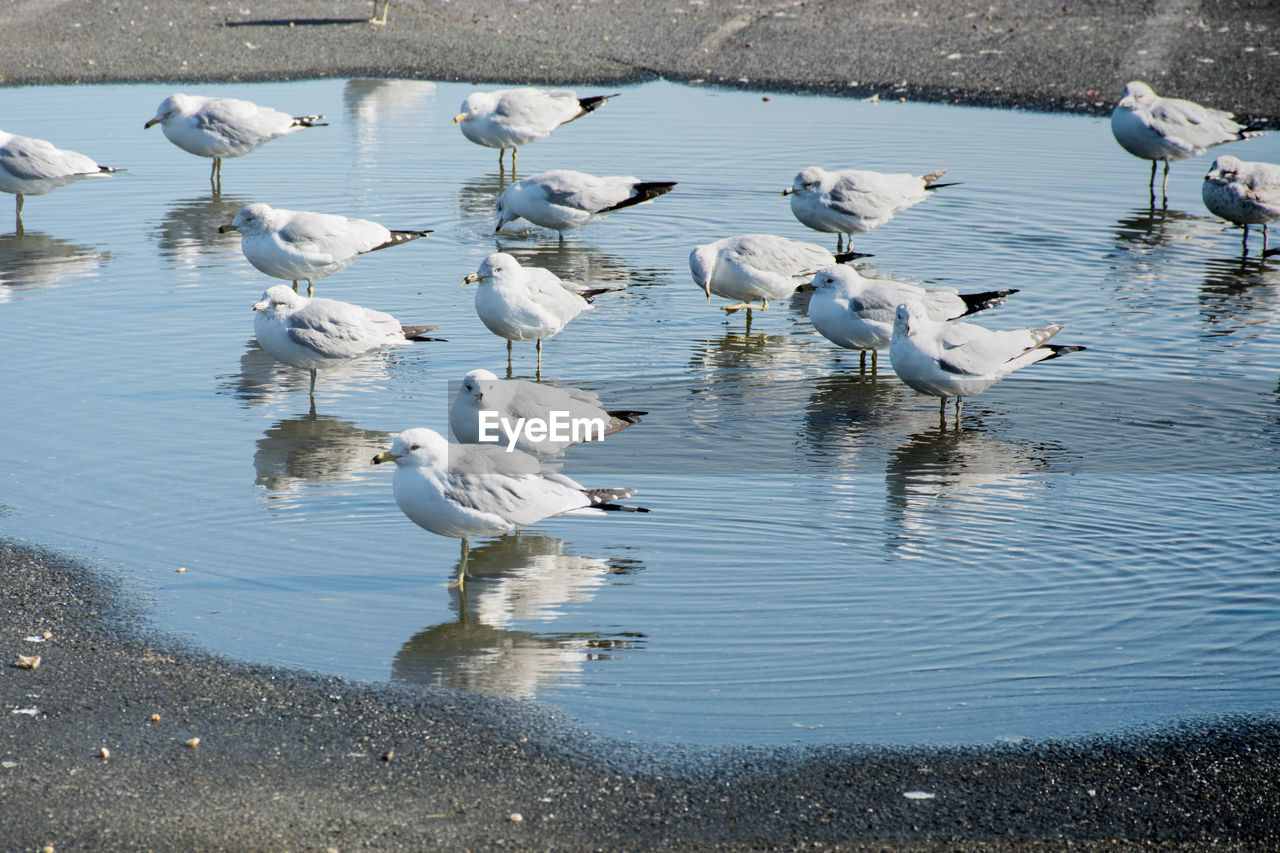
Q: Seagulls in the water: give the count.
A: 15